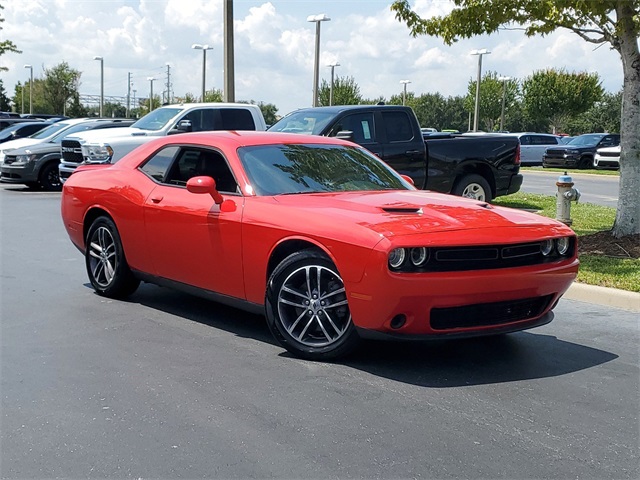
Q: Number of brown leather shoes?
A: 0